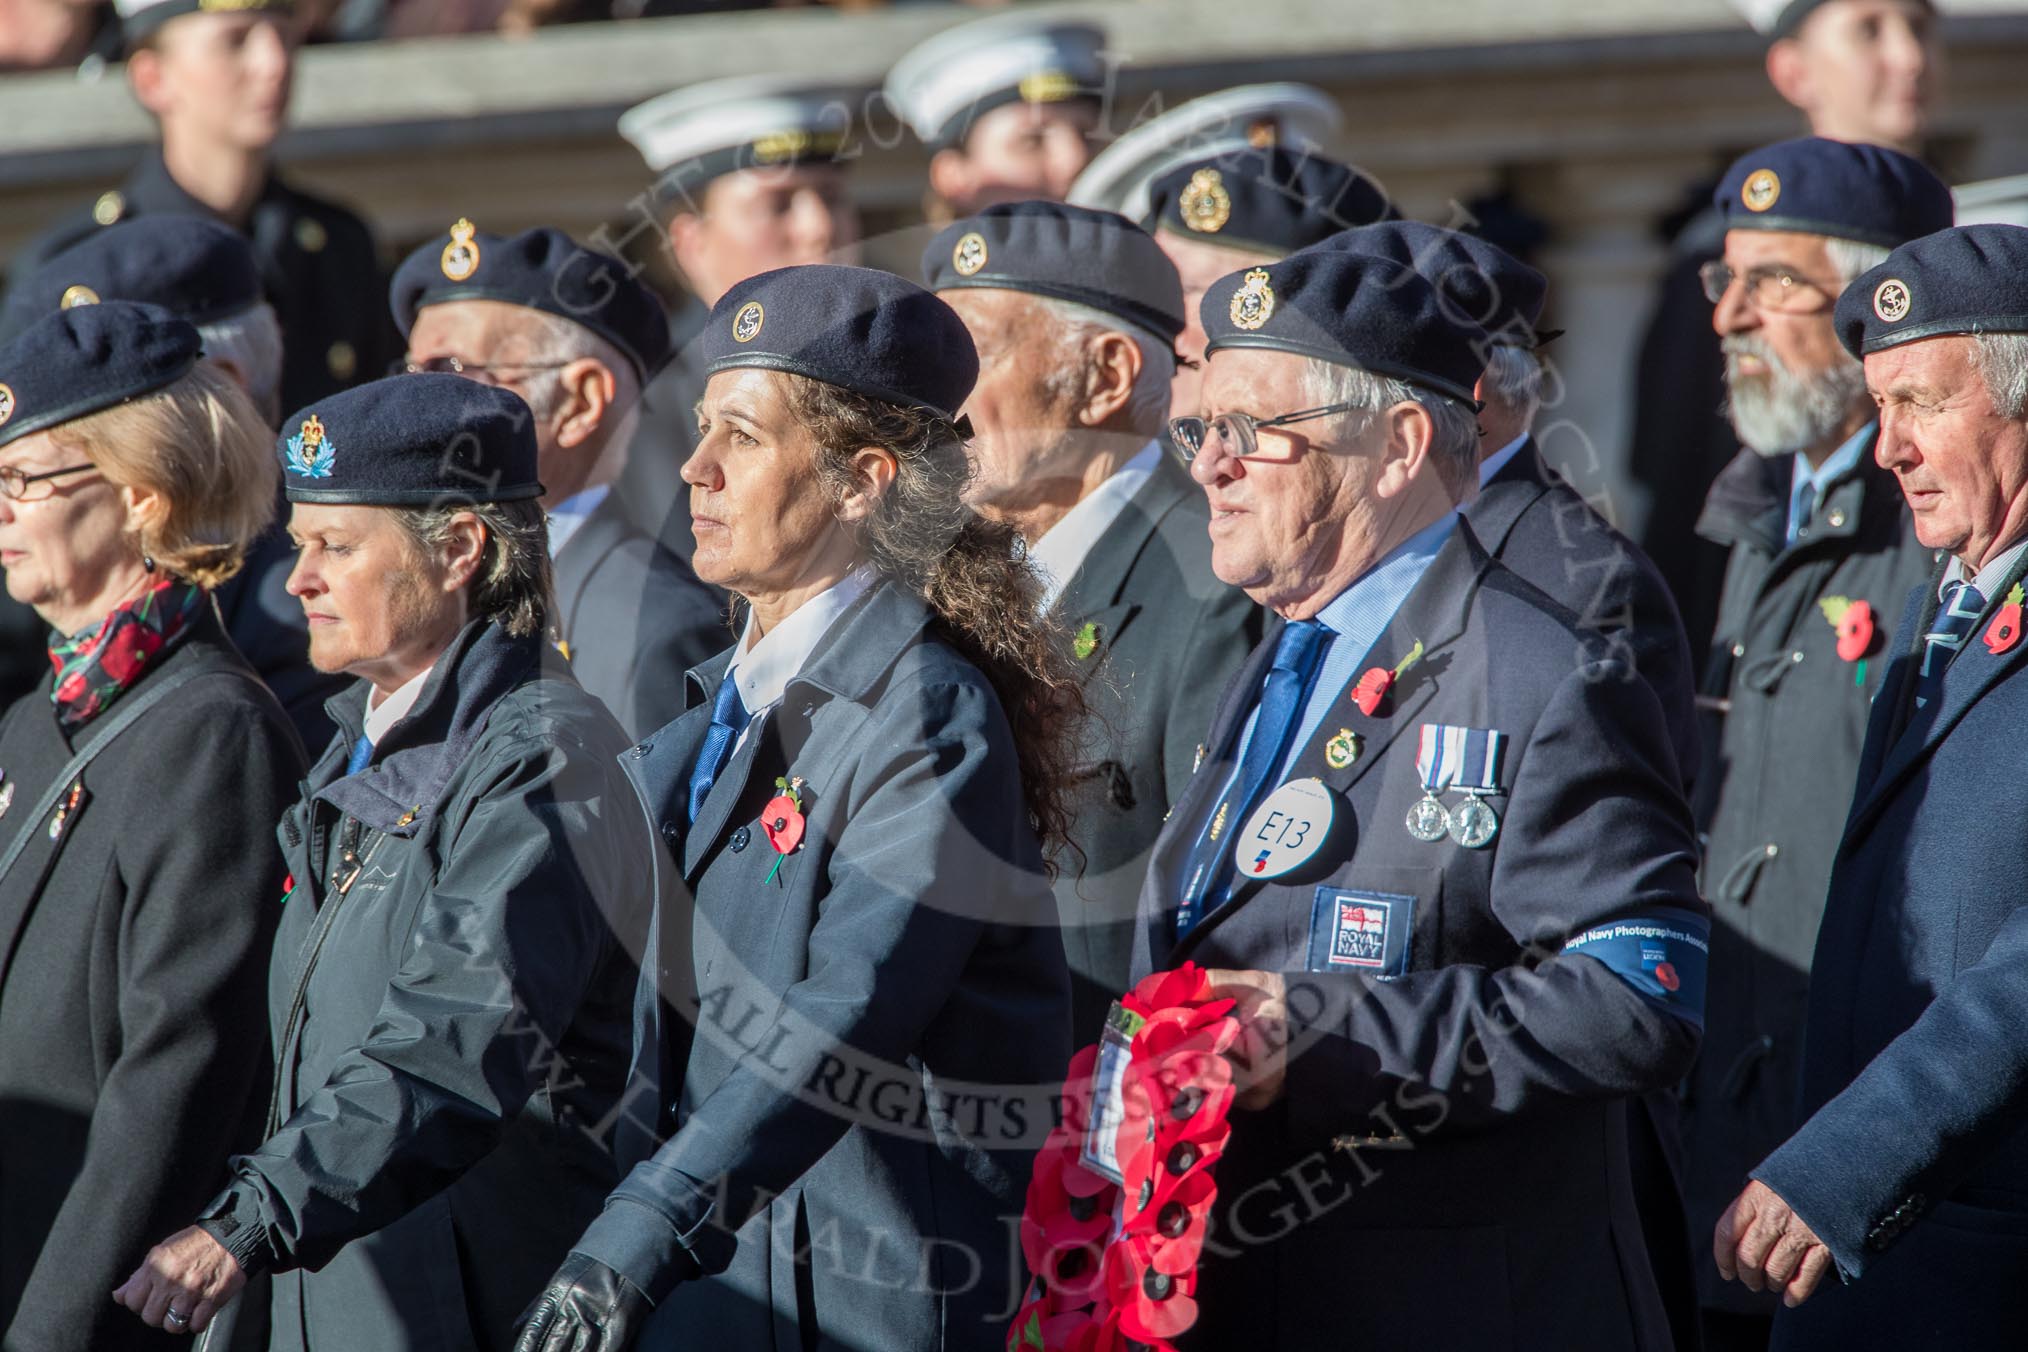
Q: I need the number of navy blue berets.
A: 11